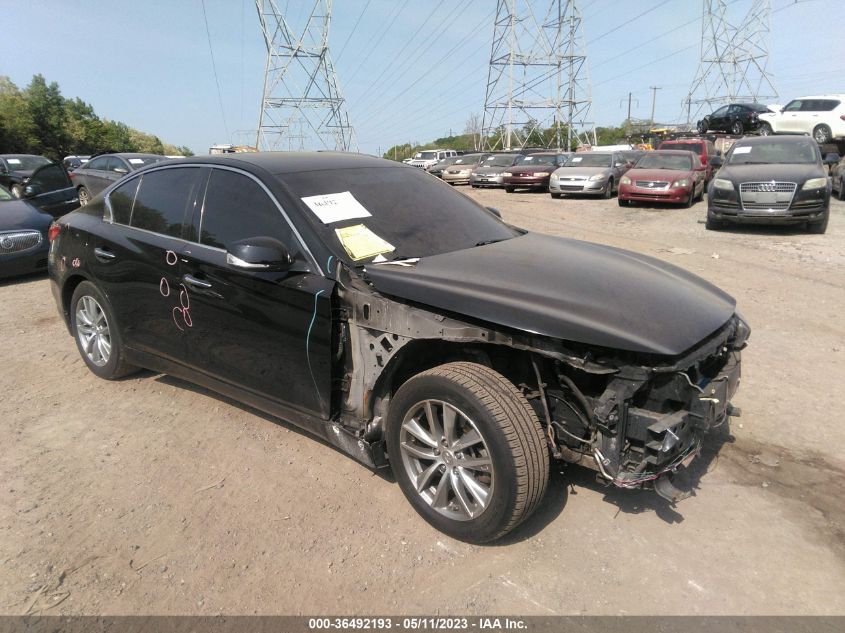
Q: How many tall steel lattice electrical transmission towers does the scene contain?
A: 3